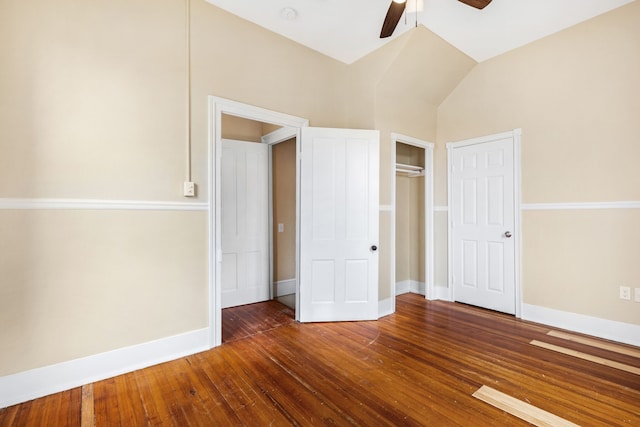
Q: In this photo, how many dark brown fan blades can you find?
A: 2